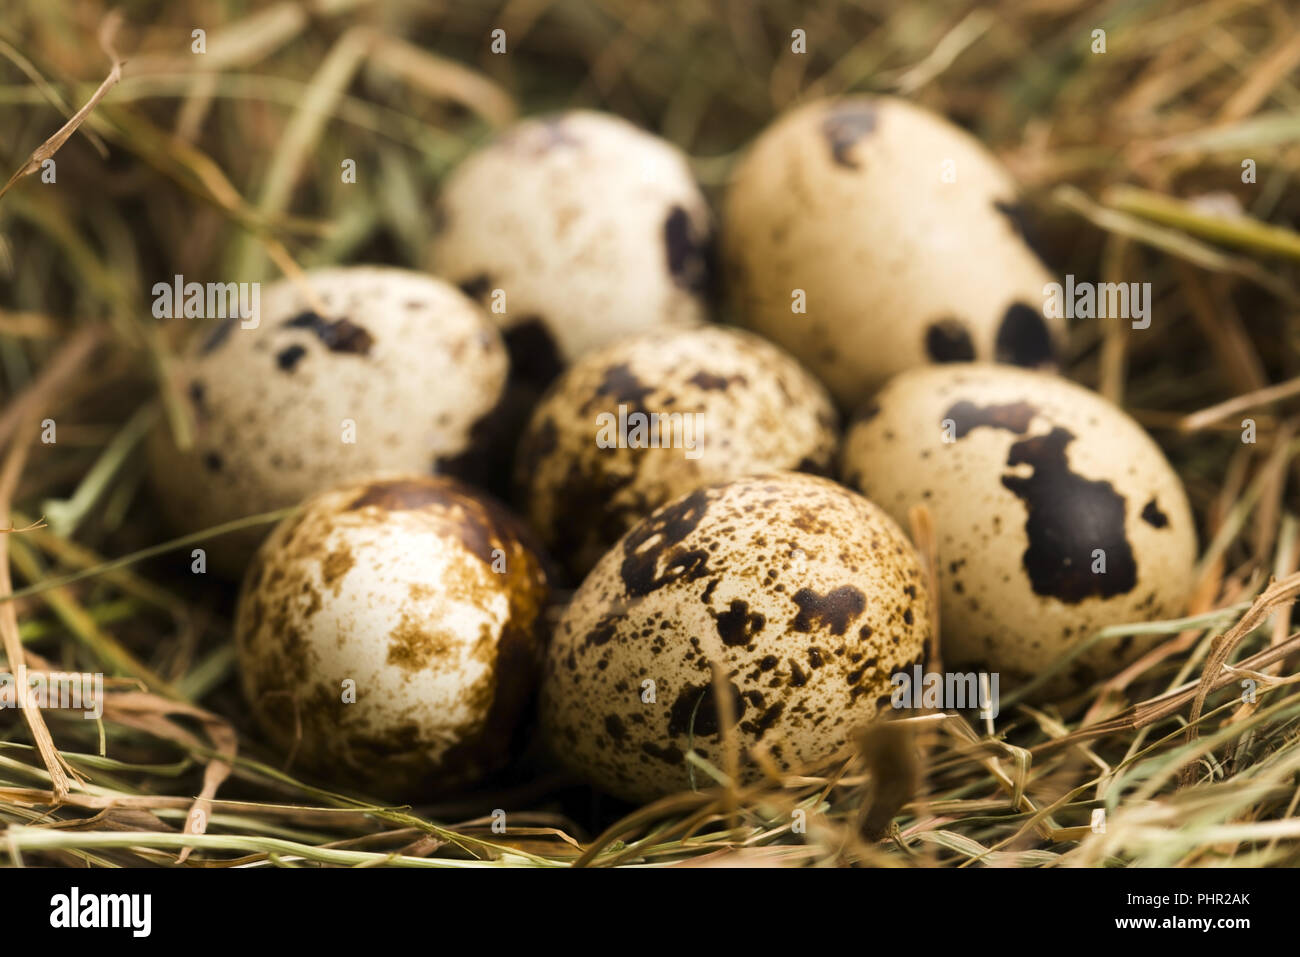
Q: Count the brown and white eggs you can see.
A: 7